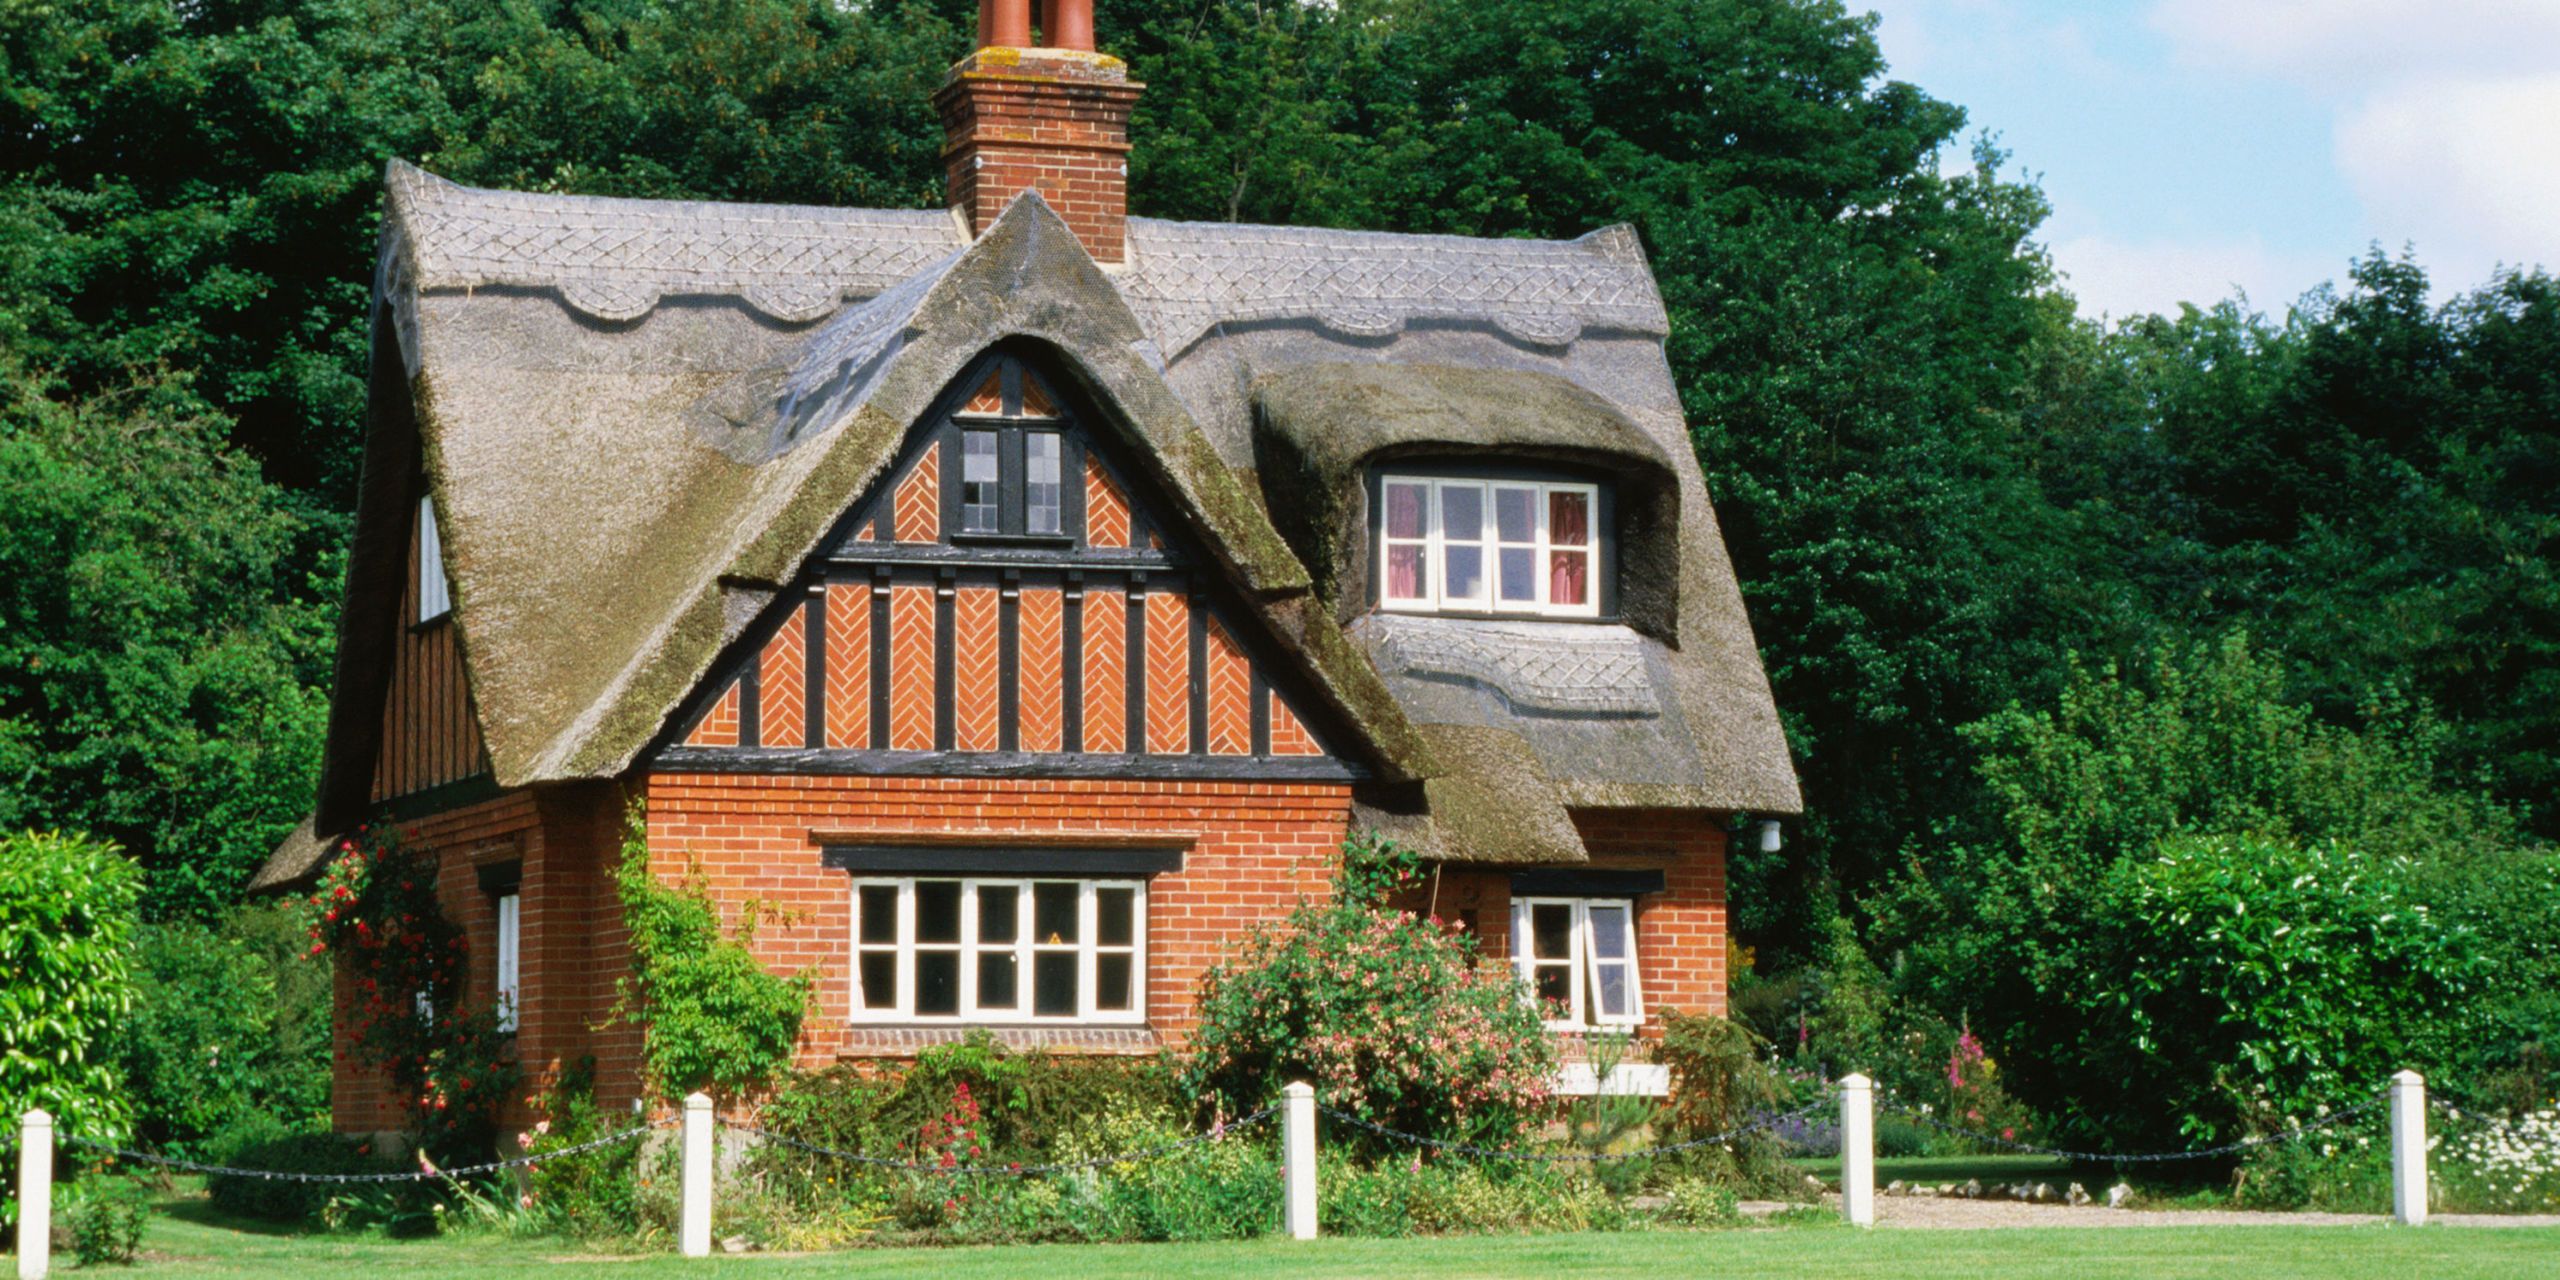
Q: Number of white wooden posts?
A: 5